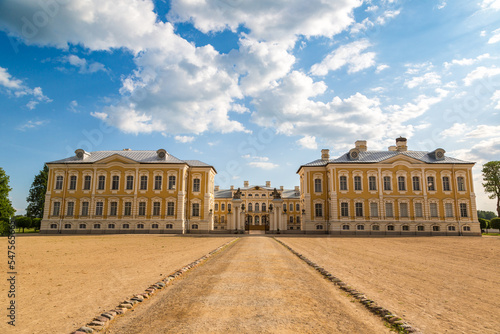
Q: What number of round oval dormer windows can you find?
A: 4